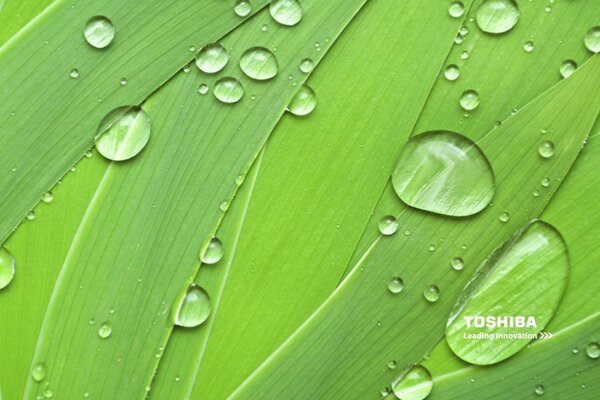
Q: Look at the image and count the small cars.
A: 0